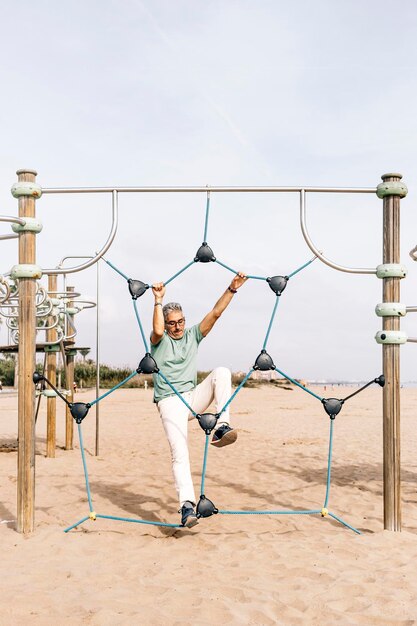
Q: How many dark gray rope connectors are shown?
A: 9